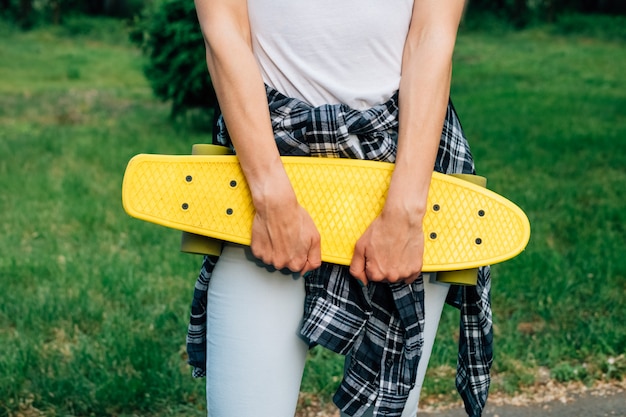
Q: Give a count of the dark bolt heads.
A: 8